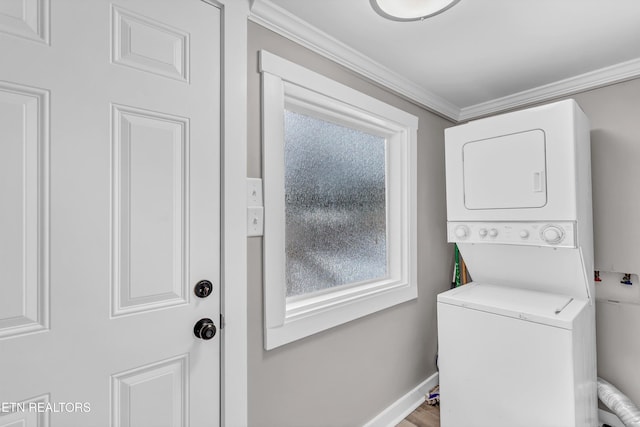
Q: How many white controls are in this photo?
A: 5